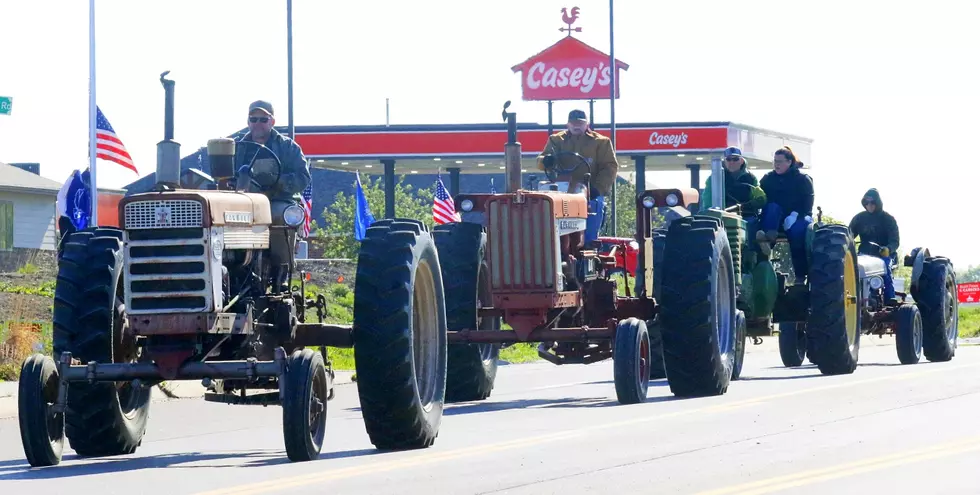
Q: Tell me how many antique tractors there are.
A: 4